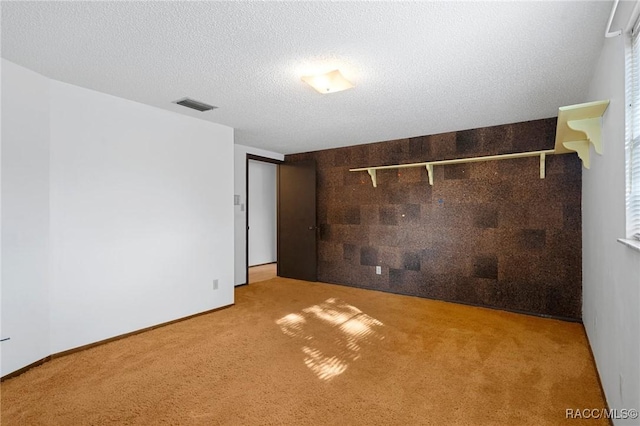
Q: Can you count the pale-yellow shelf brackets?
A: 5